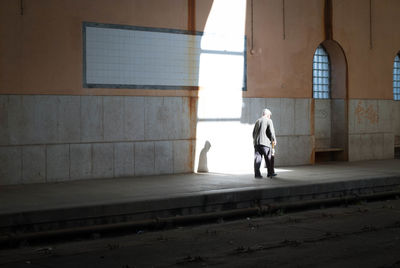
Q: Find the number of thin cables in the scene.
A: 4